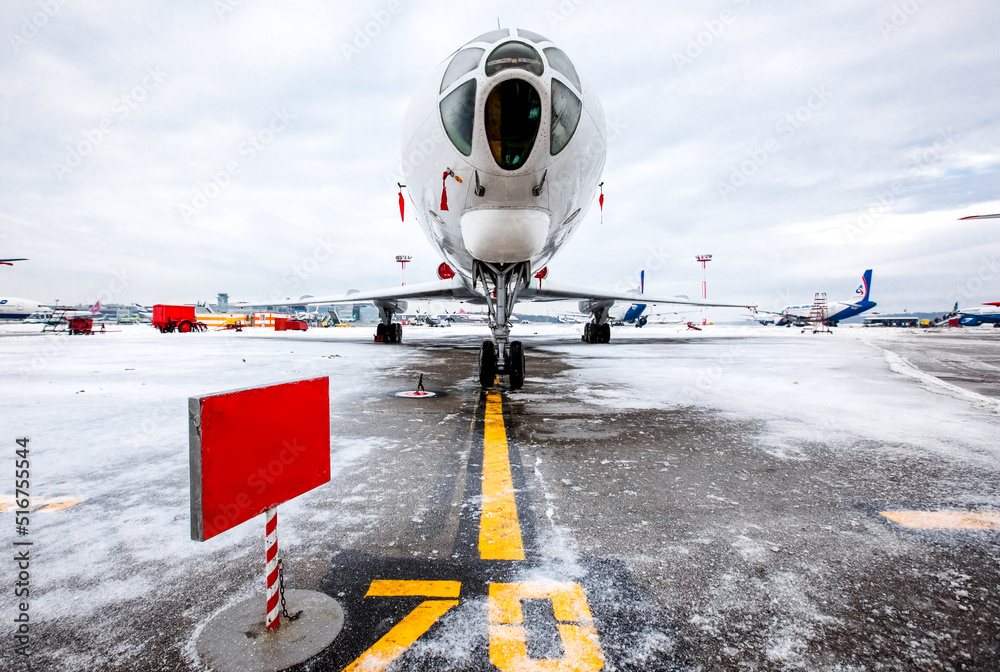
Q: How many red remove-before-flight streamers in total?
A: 3